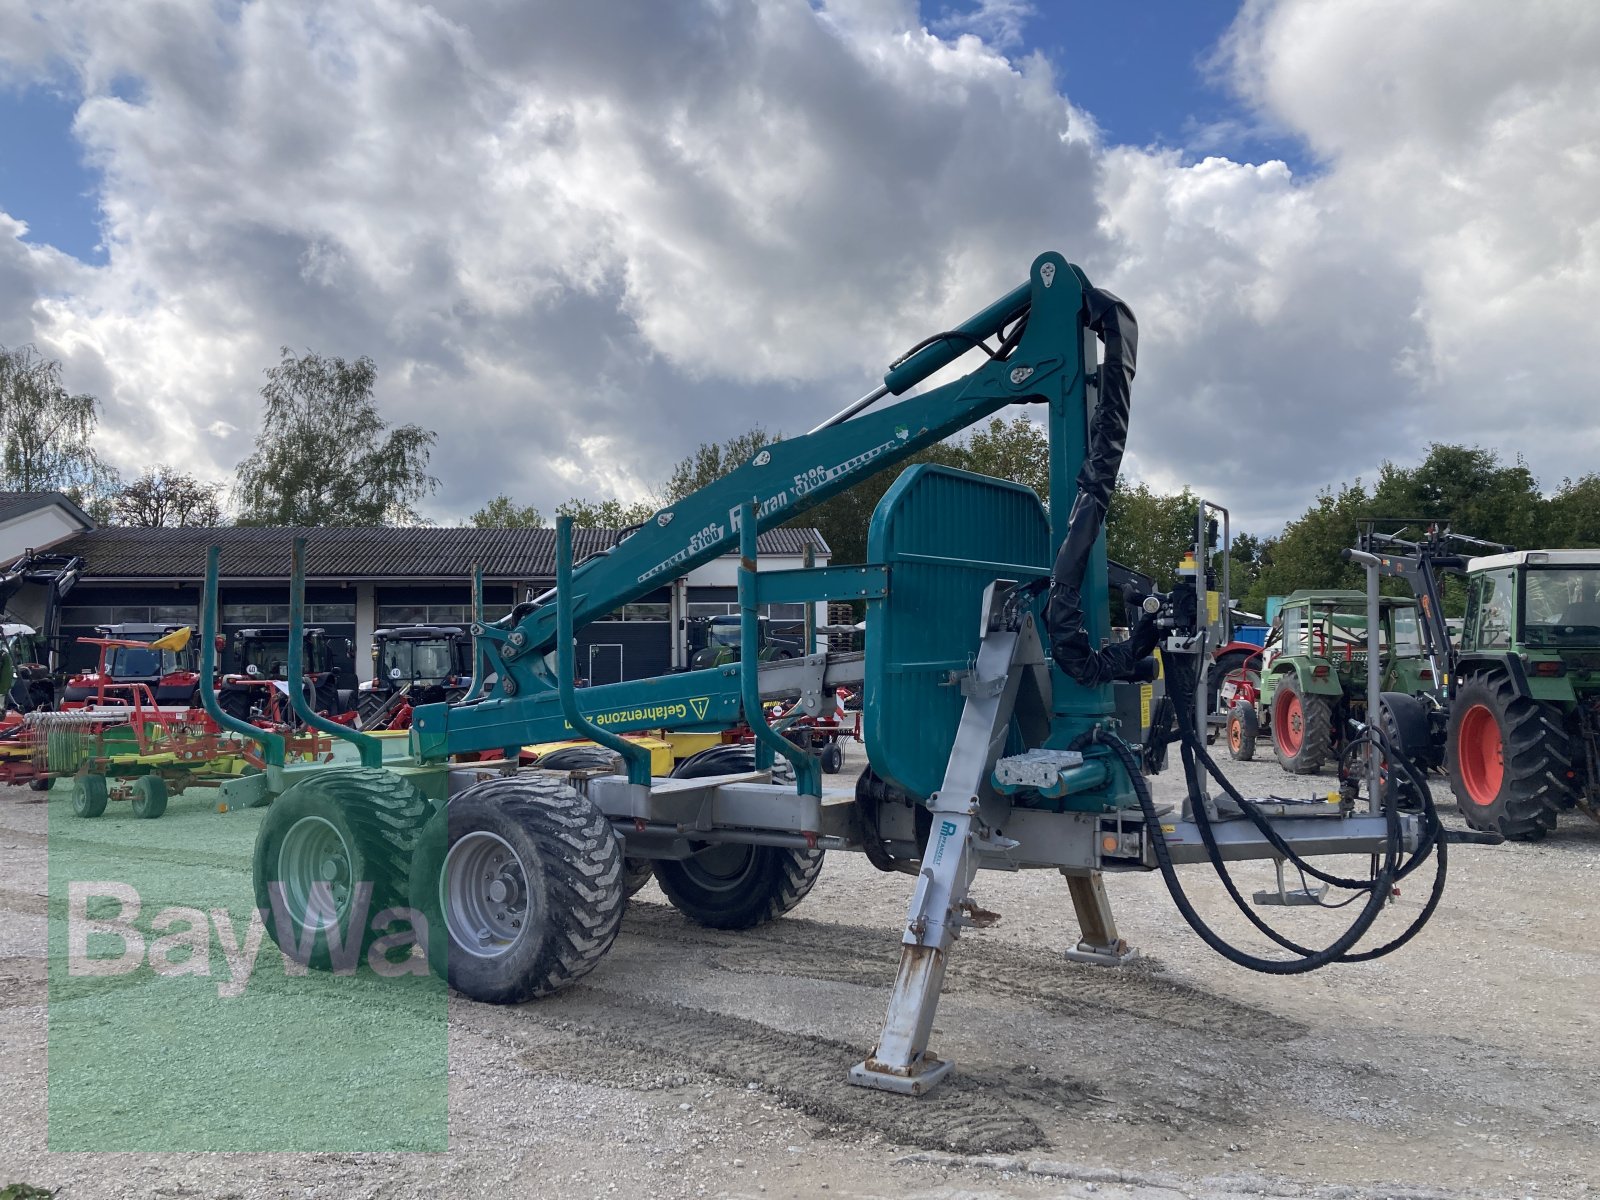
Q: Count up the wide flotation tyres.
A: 4